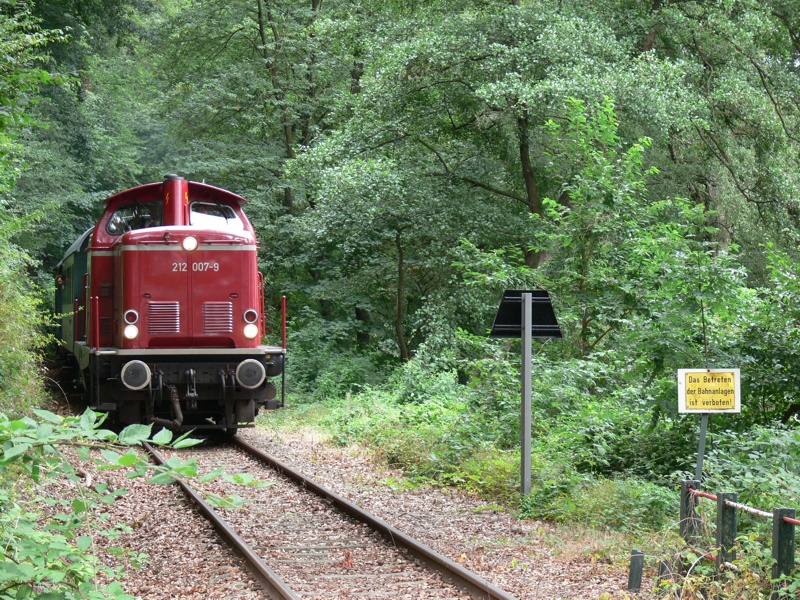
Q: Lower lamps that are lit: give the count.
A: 2